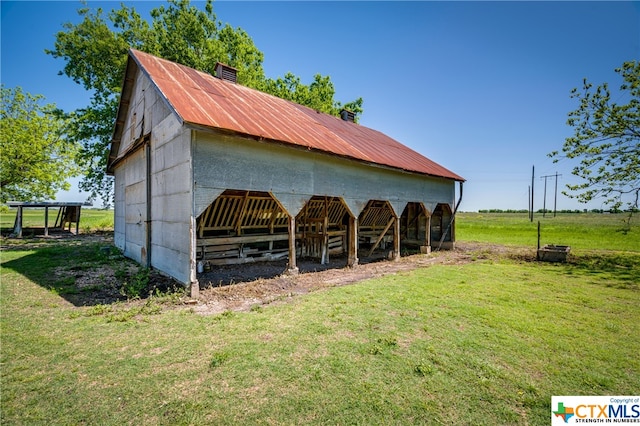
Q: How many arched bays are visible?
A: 5